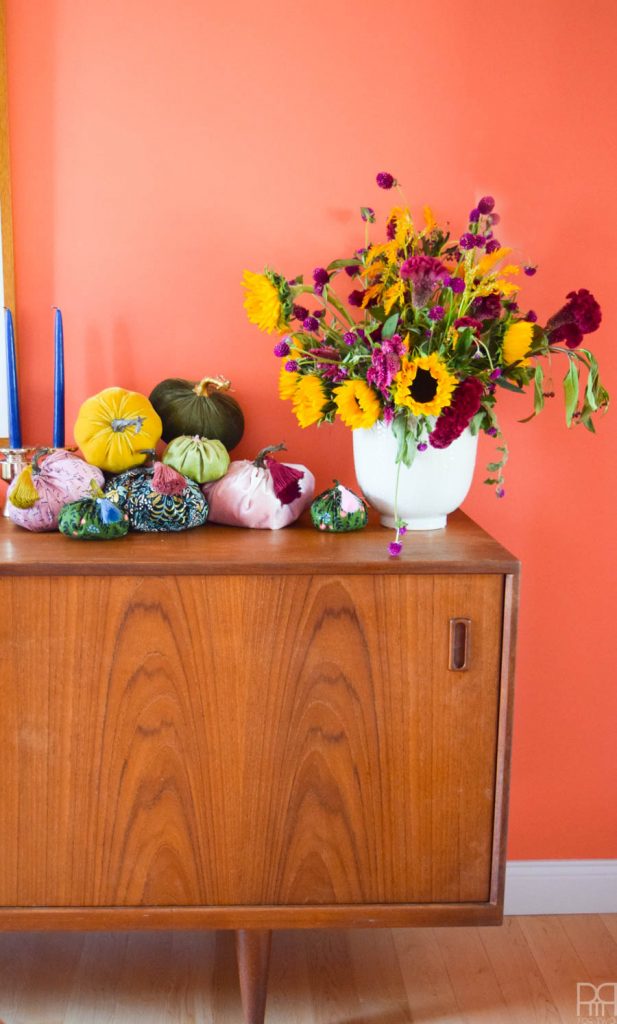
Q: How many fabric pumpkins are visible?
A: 8